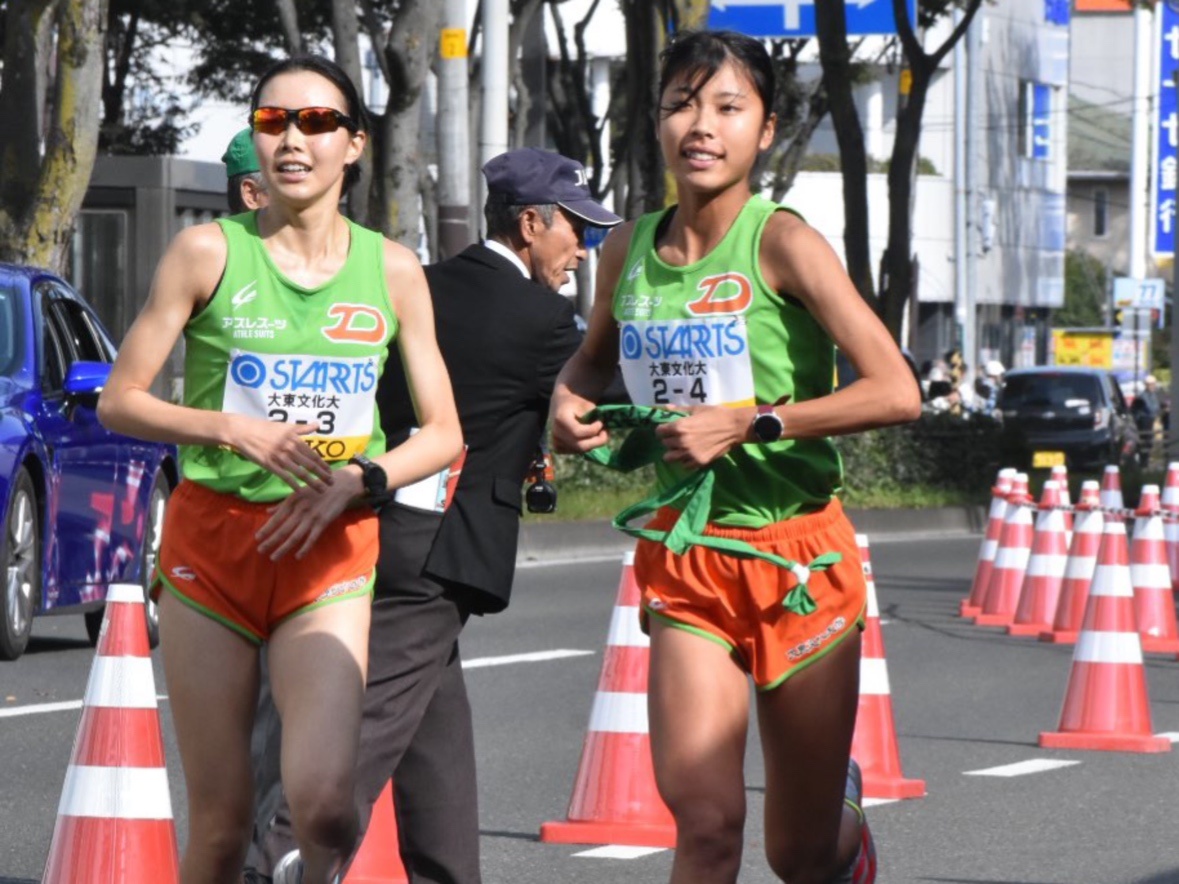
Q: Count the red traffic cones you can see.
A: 13